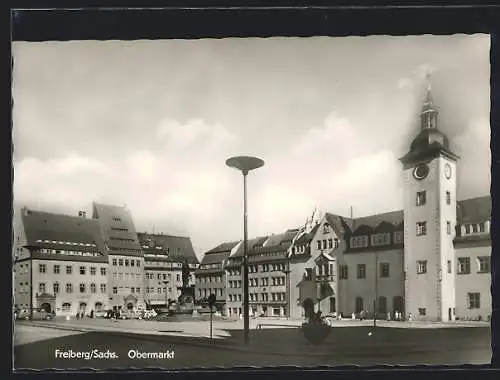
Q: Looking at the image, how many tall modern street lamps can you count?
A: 1